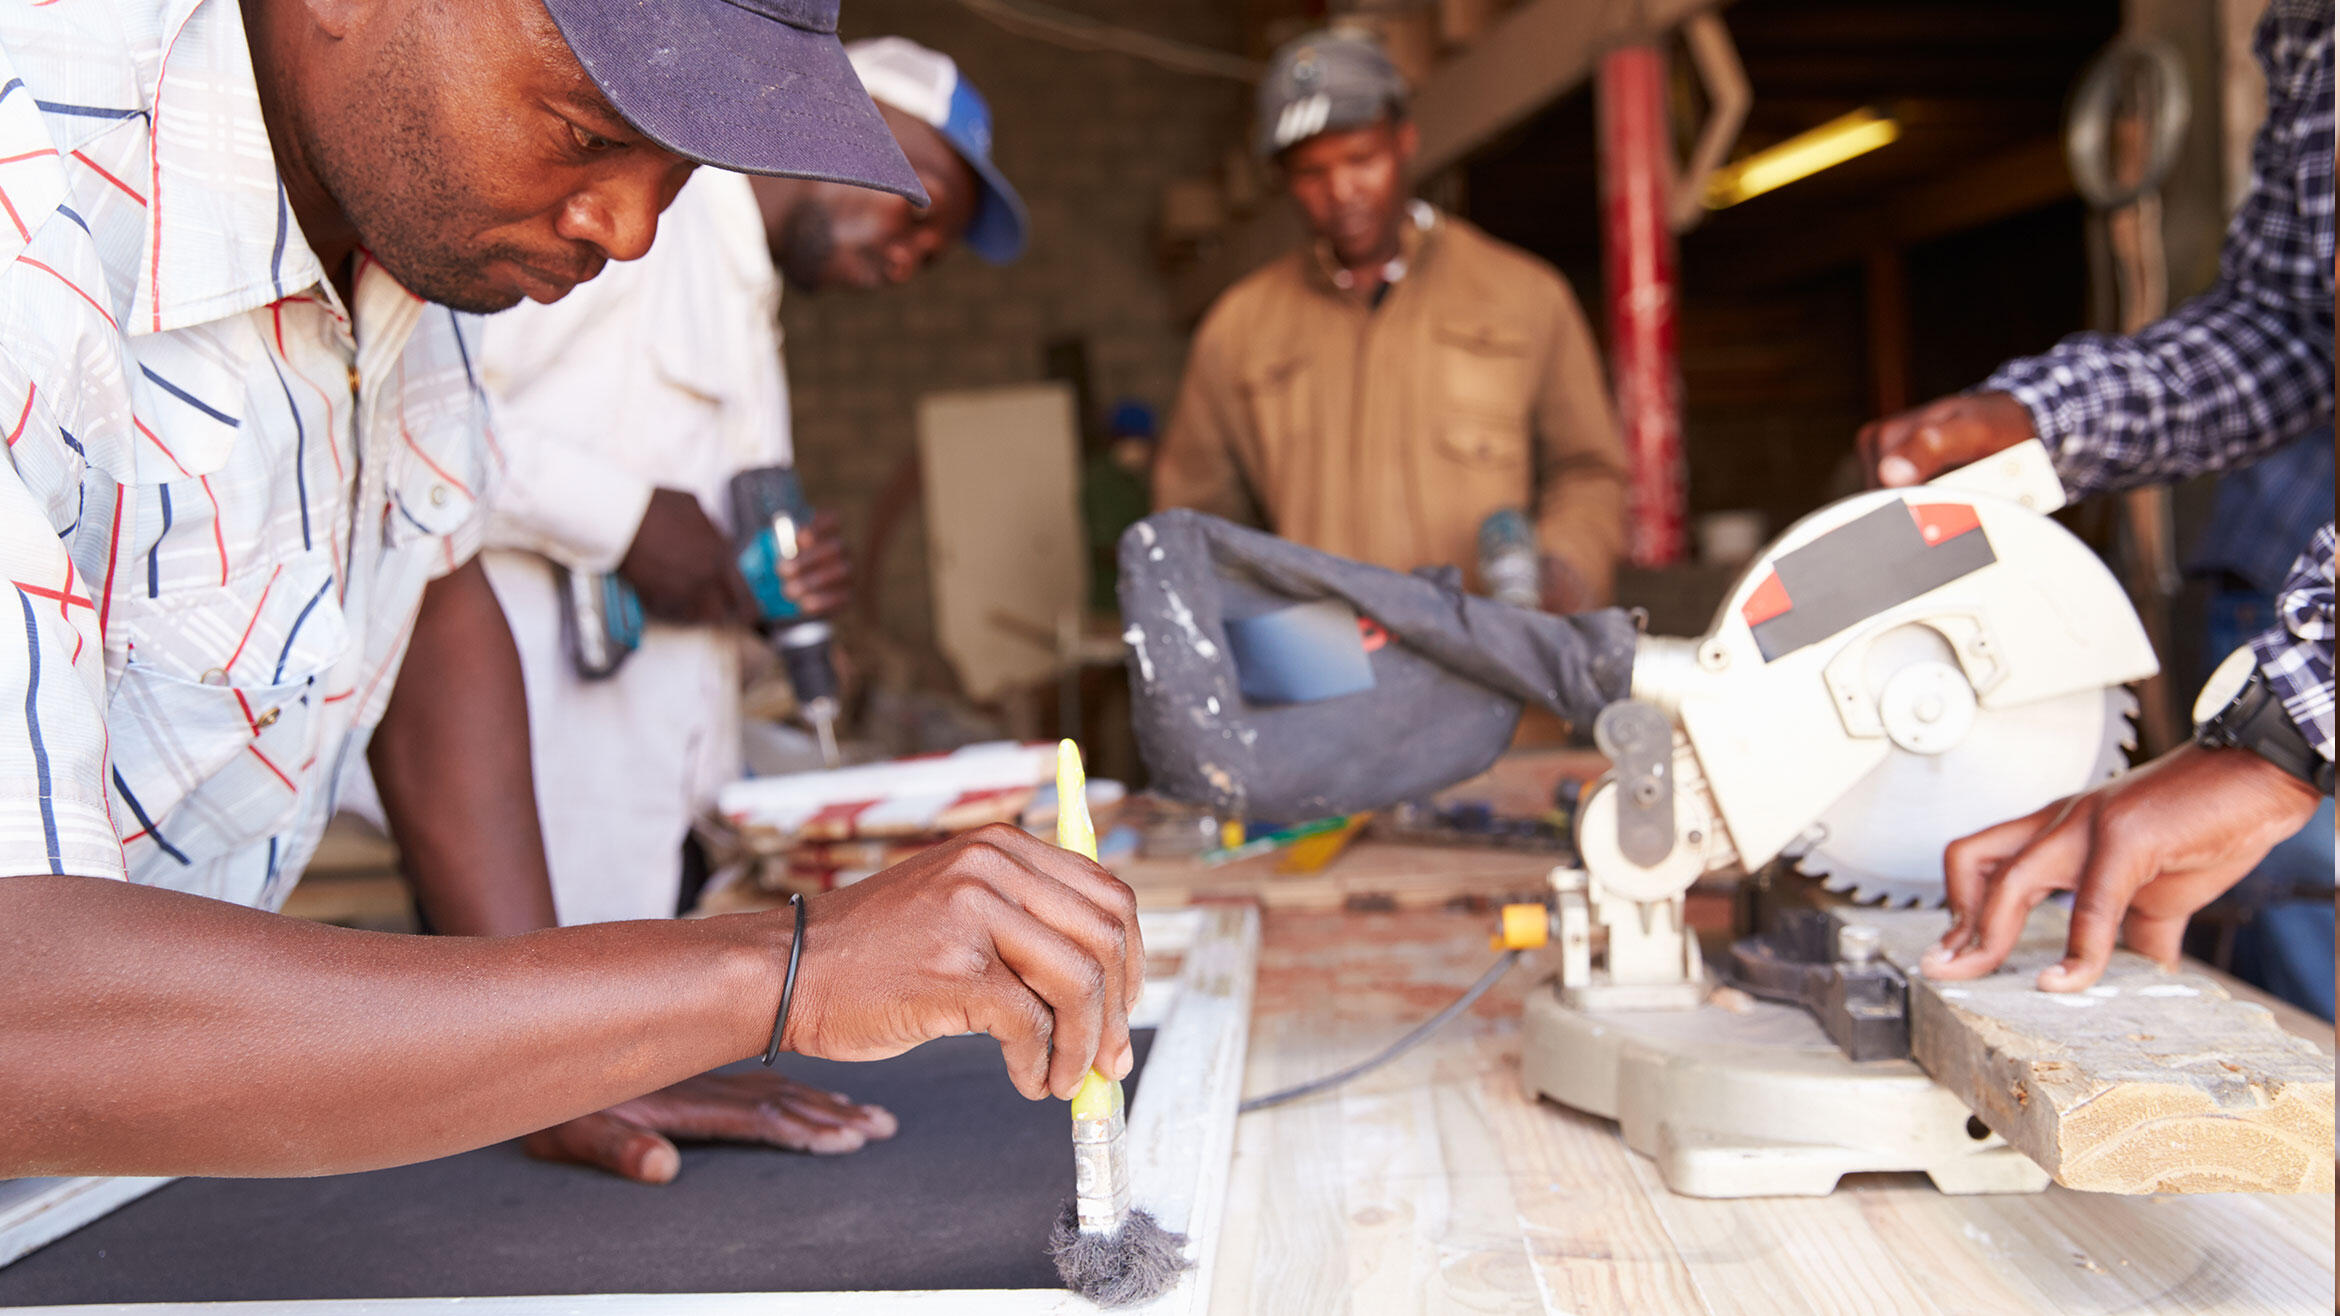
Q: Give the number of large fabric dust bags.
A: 1